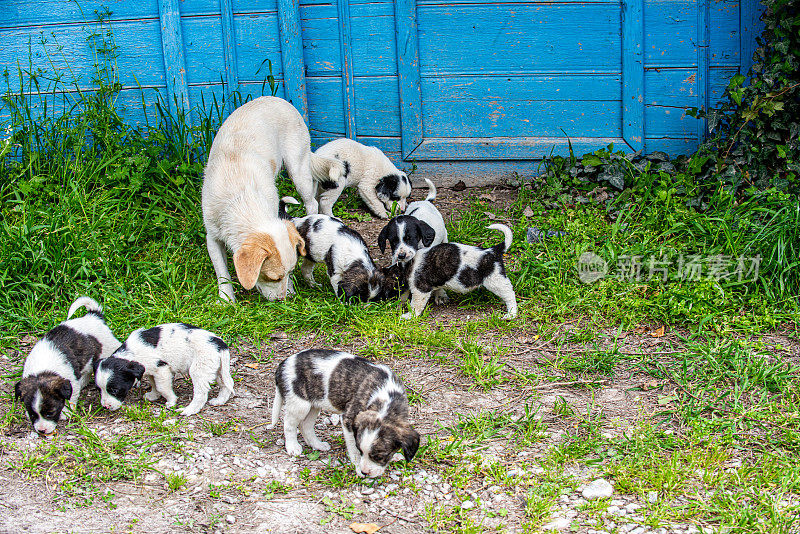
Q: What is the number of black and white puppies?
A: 7